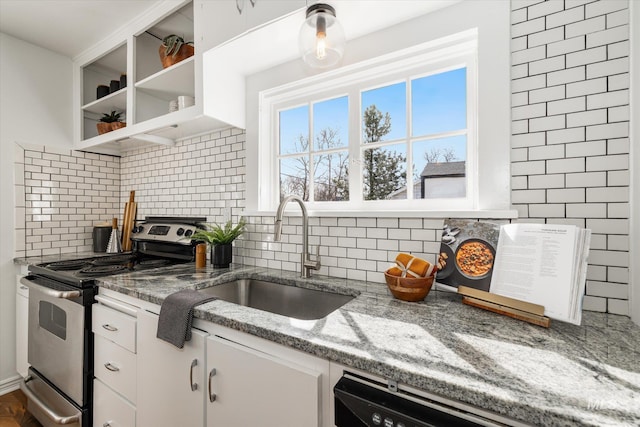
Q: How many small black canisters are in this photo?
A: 3